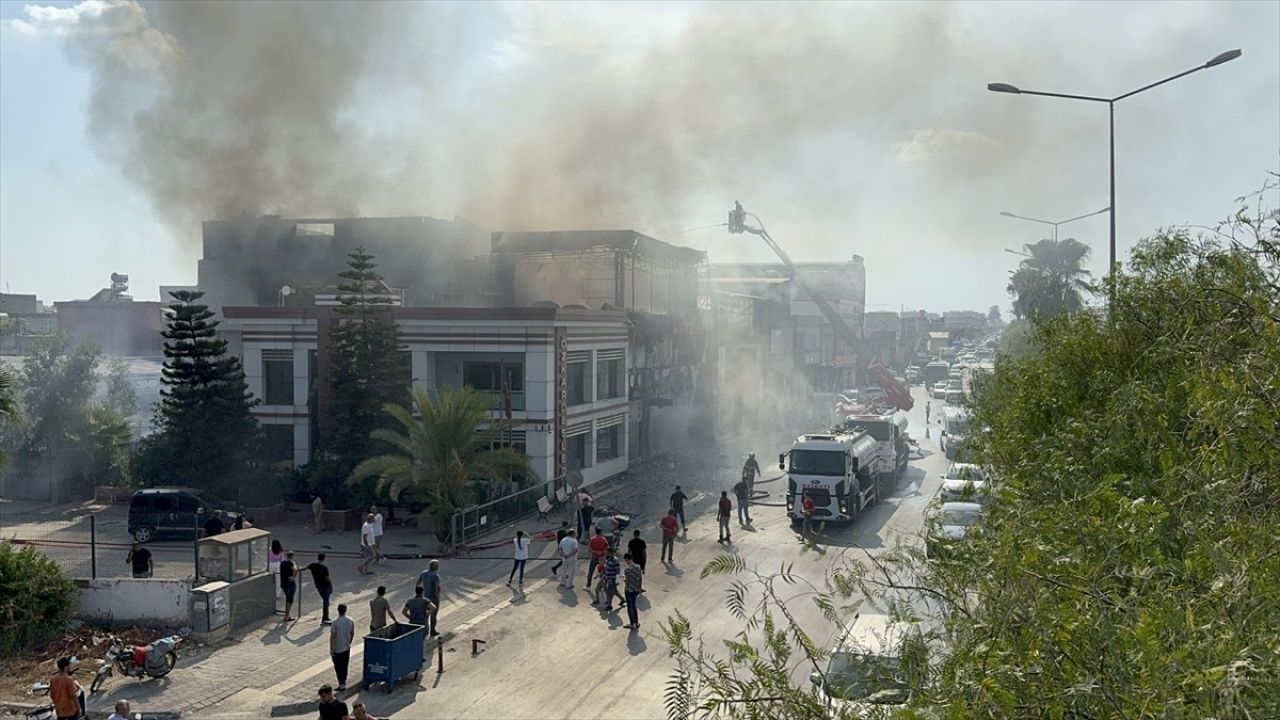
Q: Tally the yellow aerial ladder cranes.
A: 0